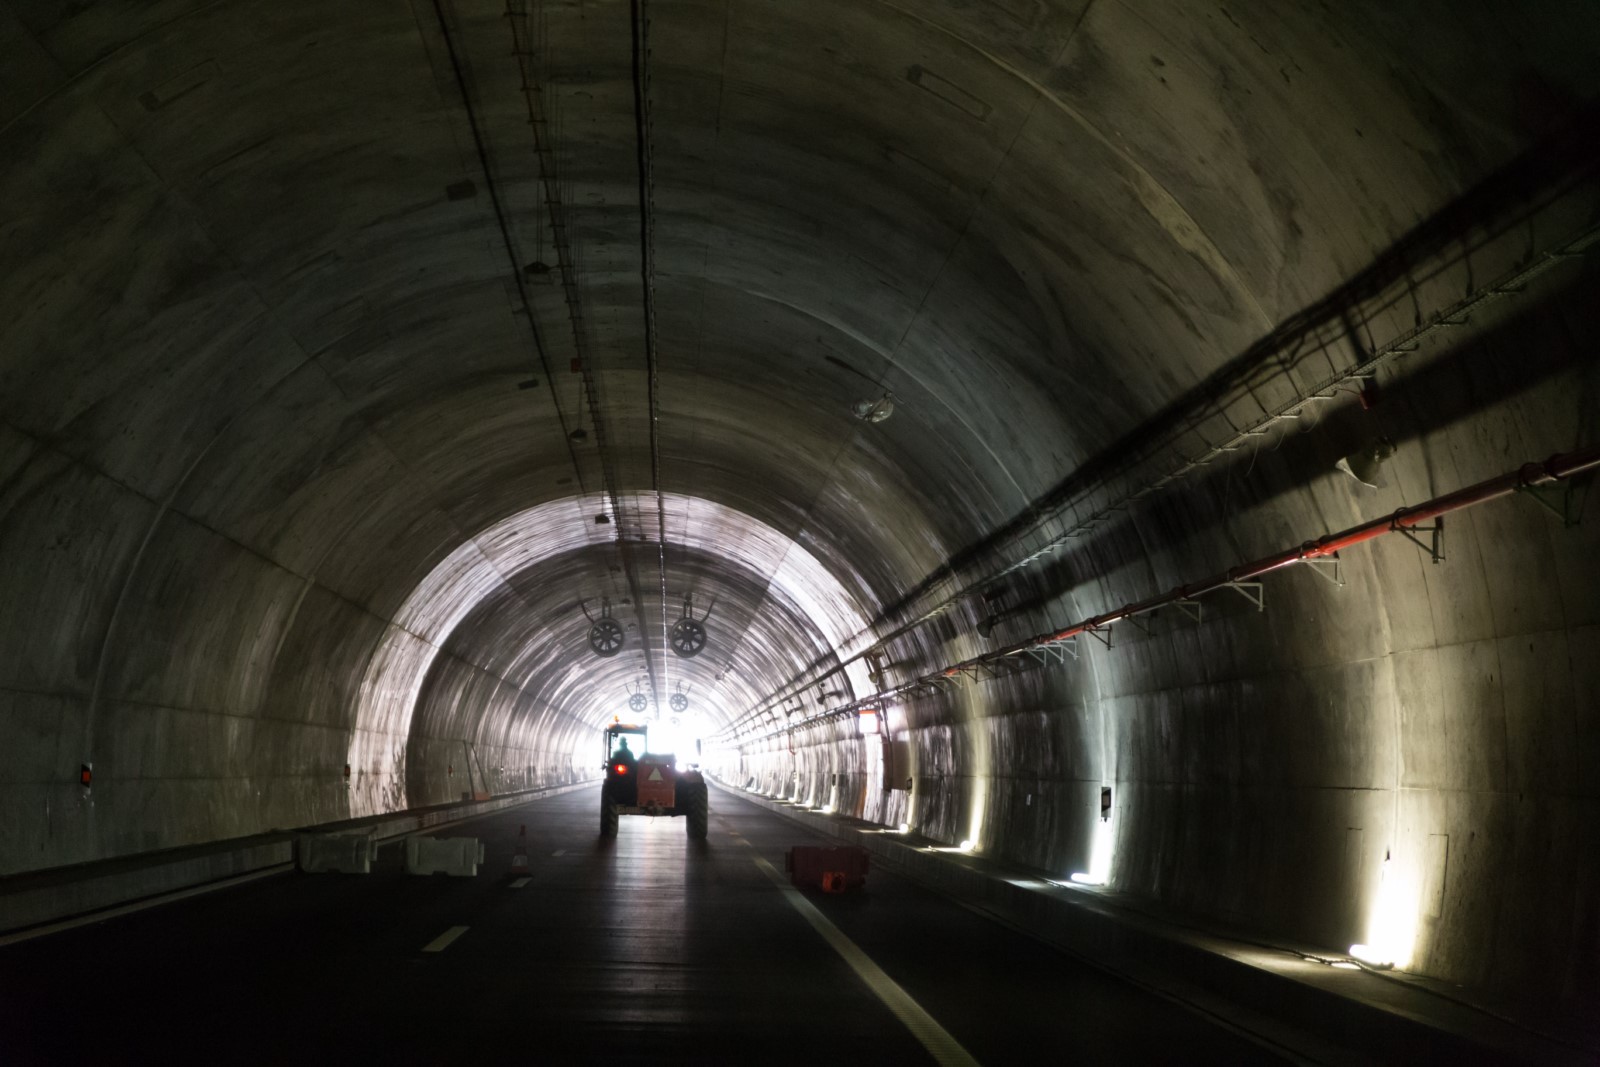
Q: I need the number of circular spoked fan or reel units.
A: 4